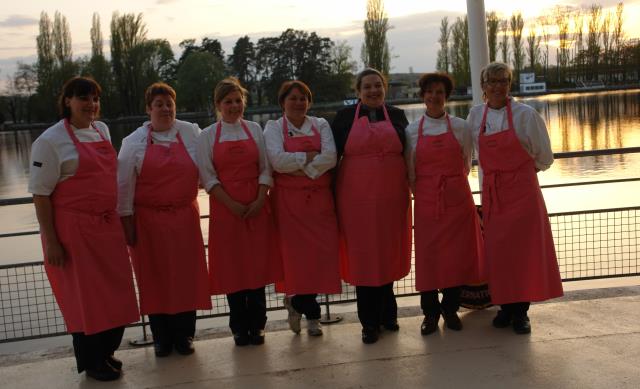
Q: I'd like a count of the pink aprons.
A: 7